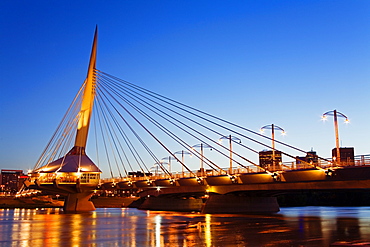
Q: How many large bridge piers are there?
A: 3